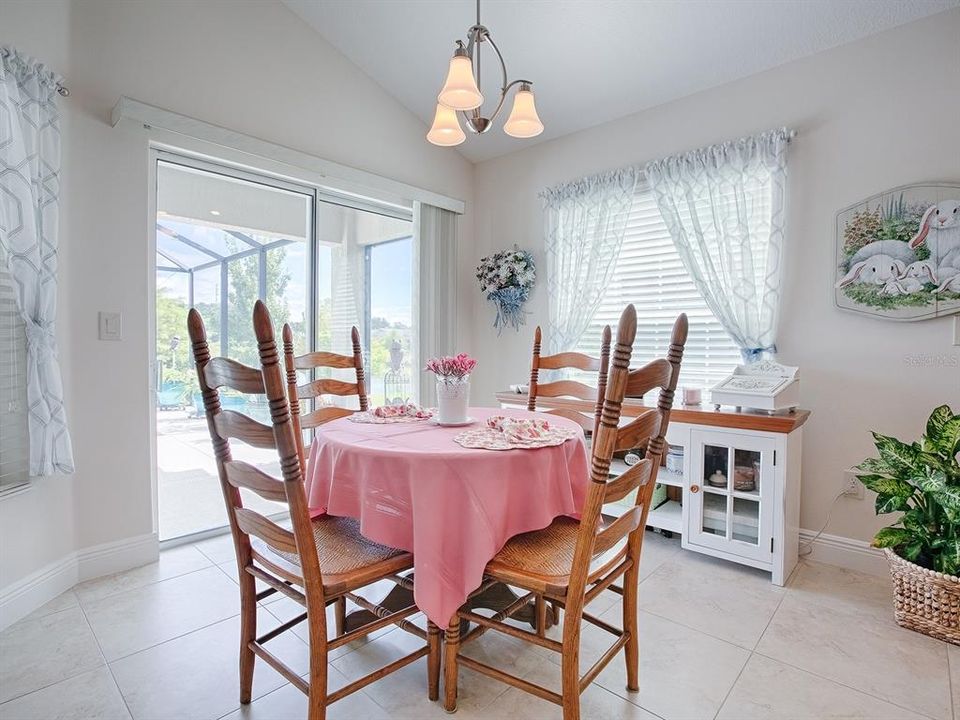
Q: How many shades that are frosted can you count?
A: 3